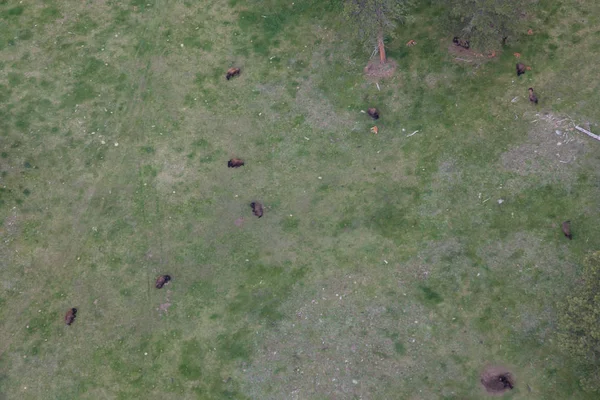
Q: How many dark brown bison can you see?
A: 11